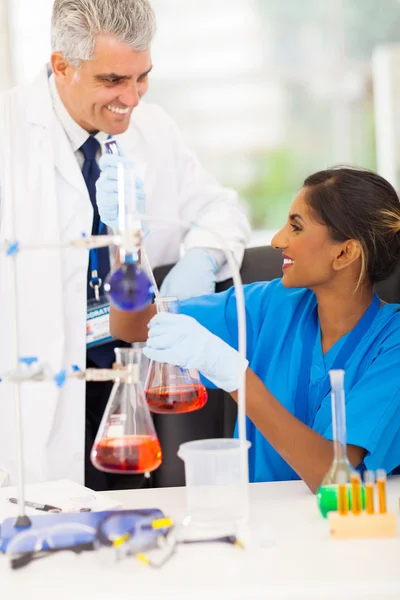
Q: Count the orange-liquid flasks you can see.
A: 2